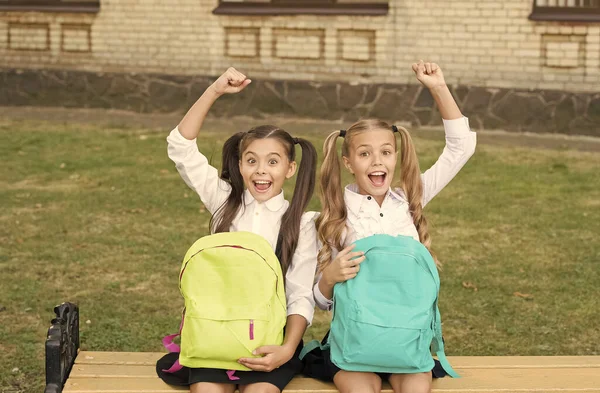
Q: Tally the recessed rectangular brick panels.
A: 6